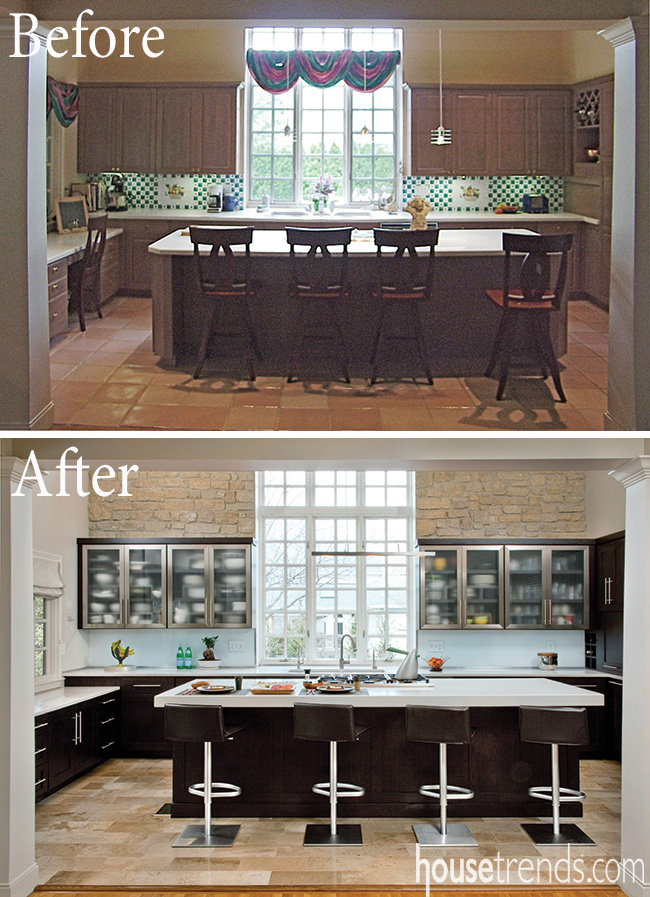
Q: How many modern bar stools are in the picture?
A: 4